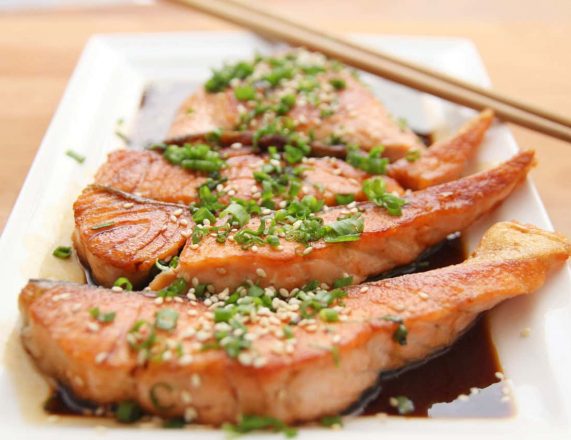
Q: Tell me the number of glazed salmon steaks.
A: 4